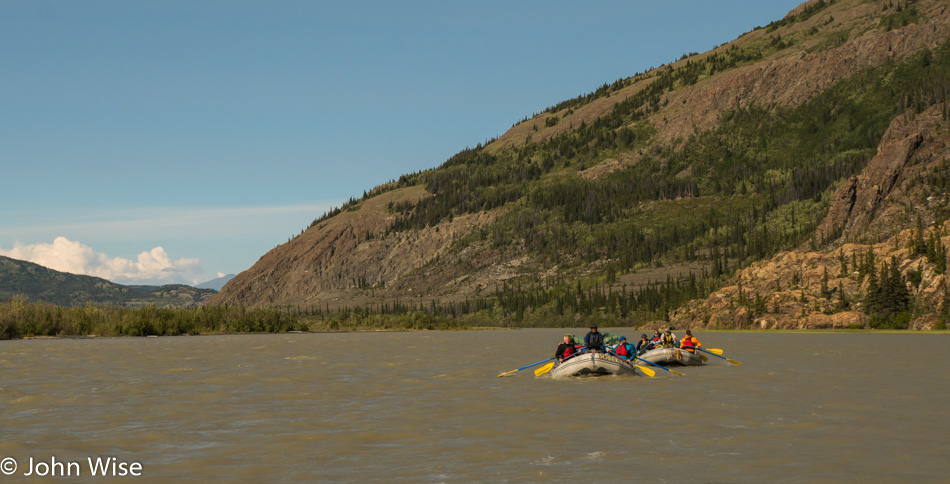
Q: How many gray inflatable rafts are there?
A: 2